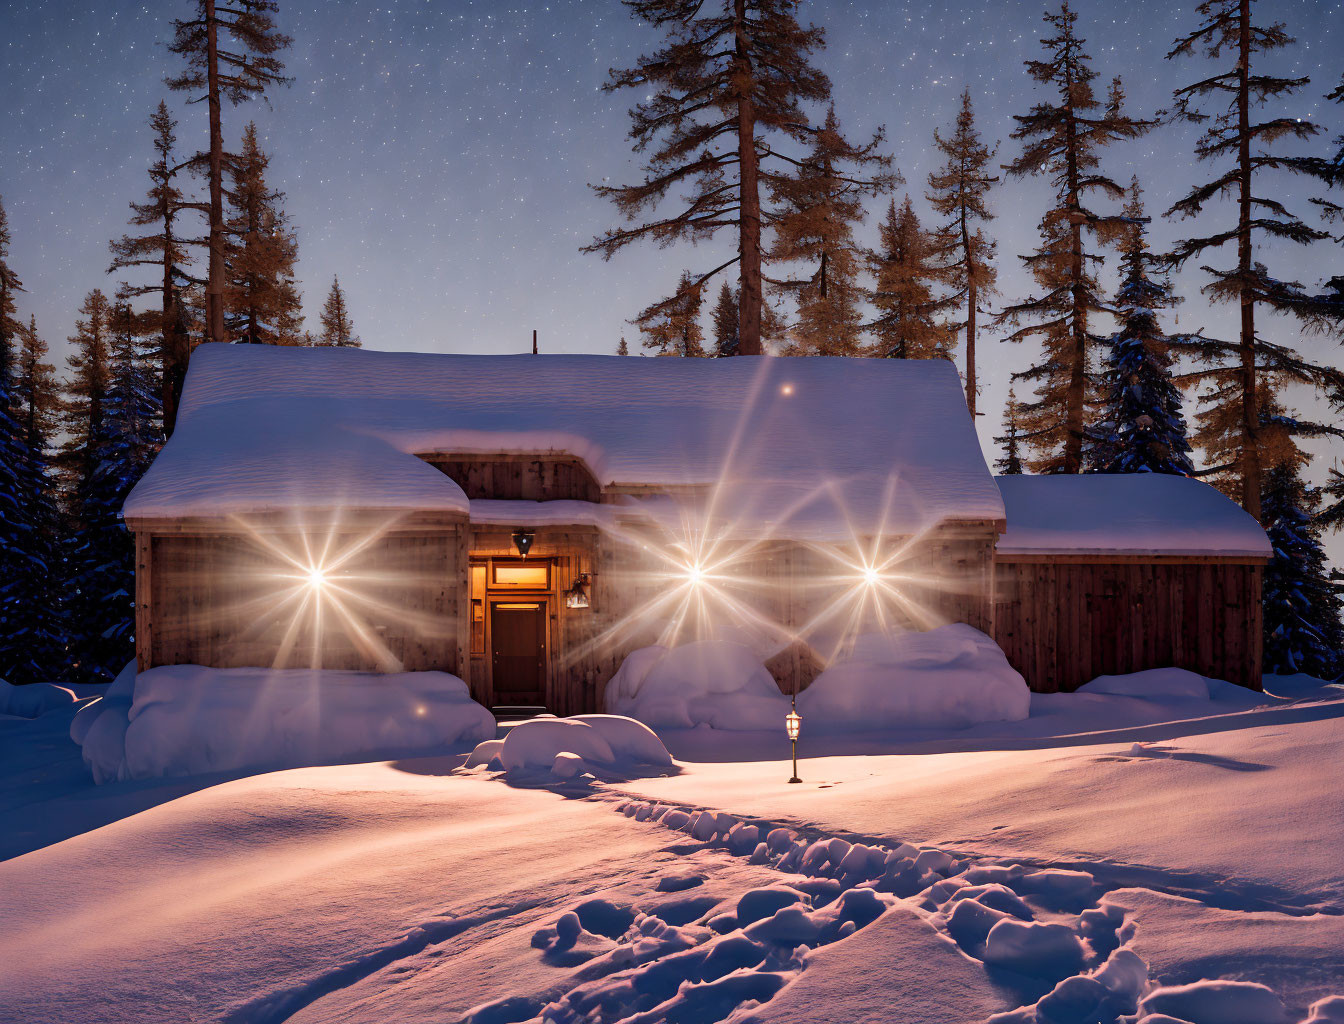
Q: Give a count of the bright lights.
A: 3